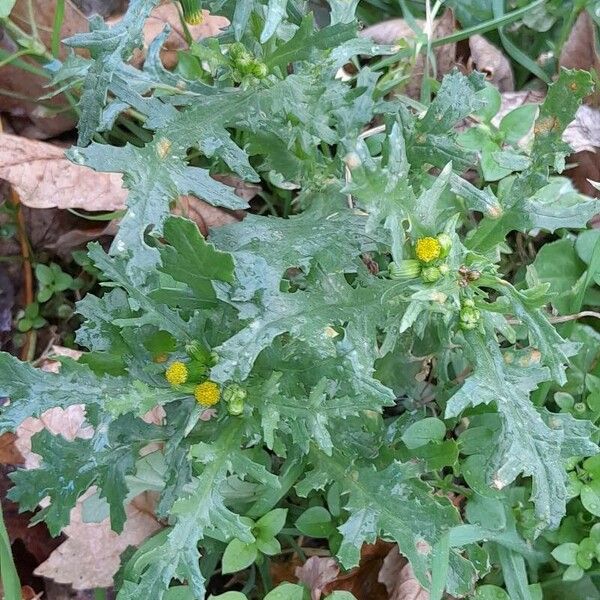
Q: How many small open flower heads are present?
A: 3